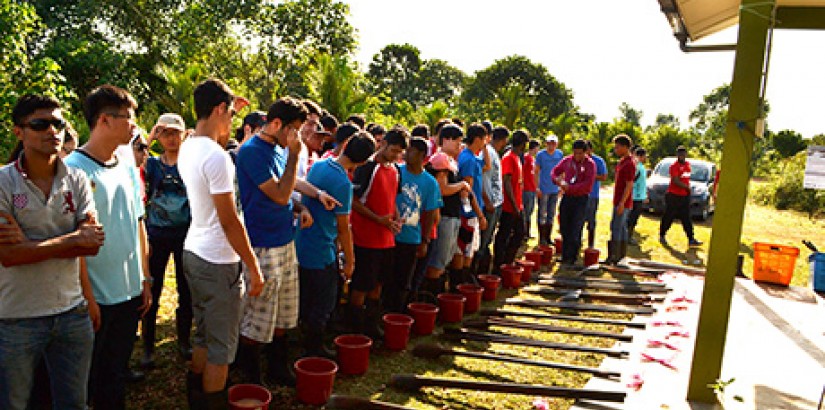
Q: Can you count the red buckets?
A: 14